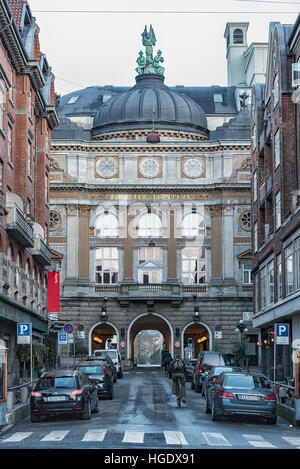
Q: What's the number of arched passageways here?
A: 3